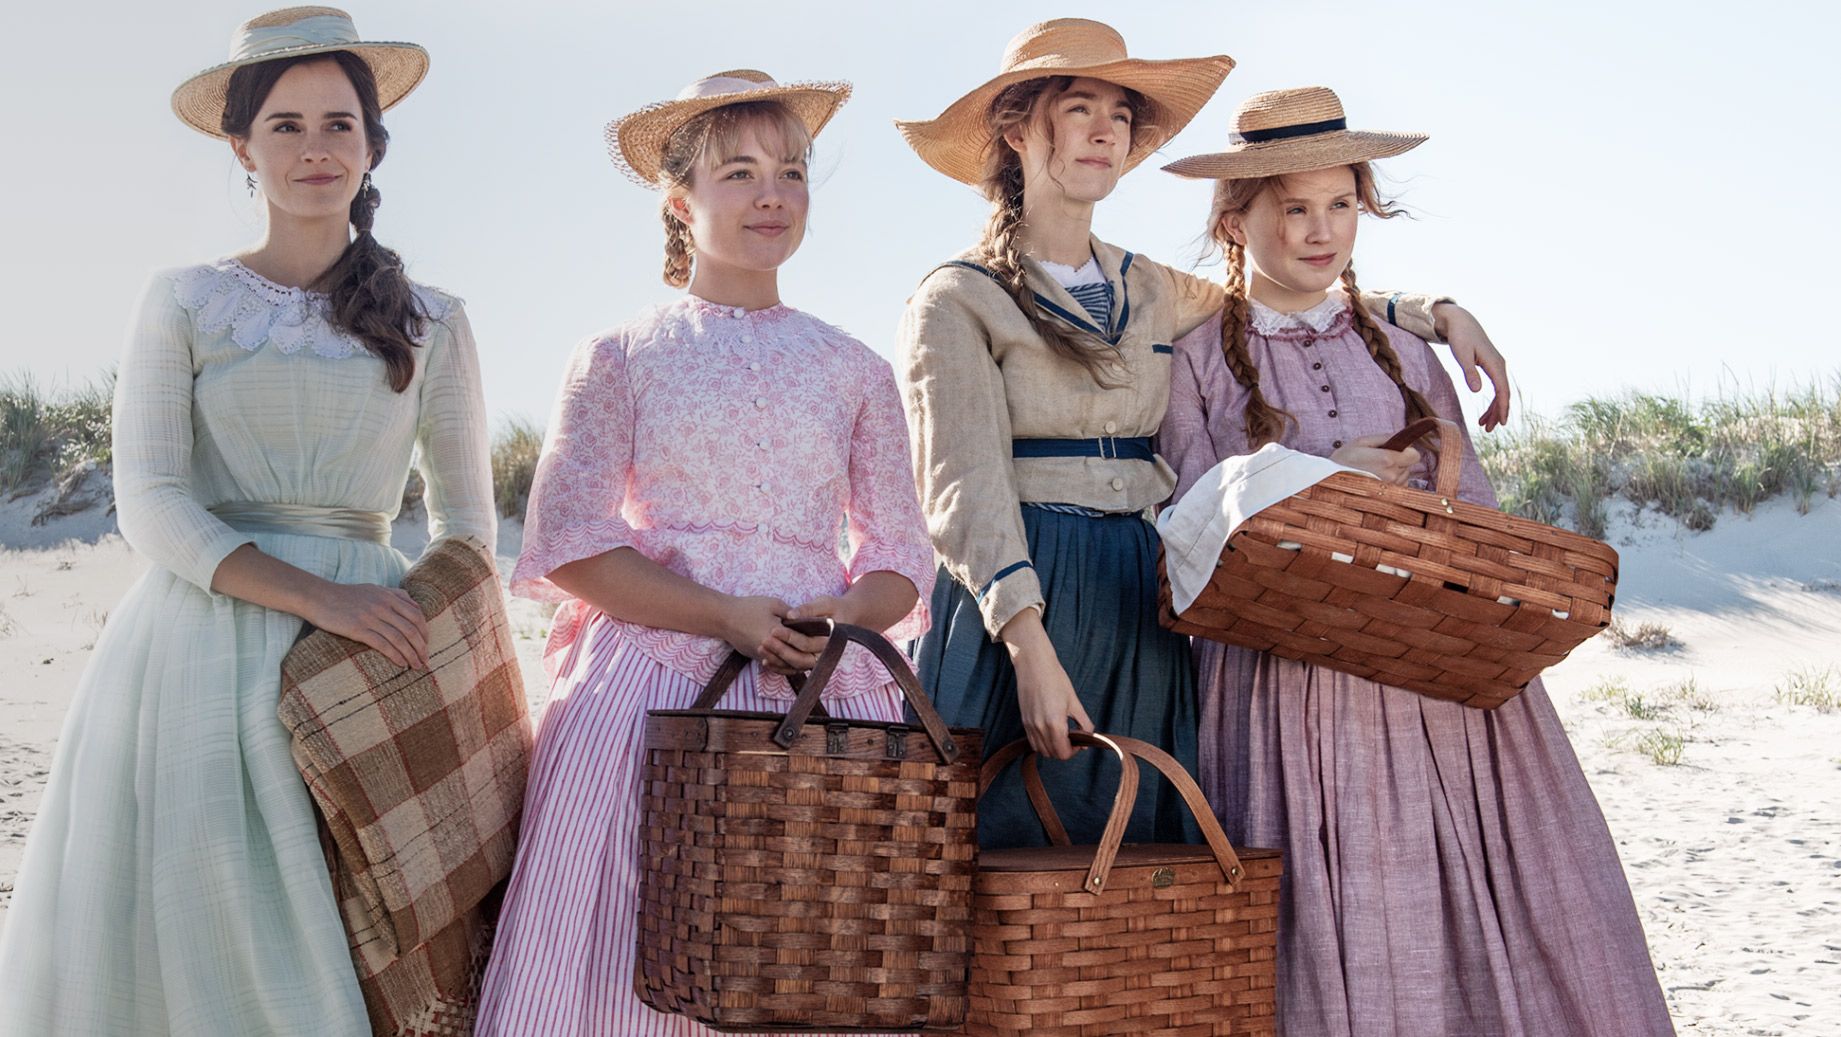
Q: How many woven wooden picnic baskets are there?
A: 3